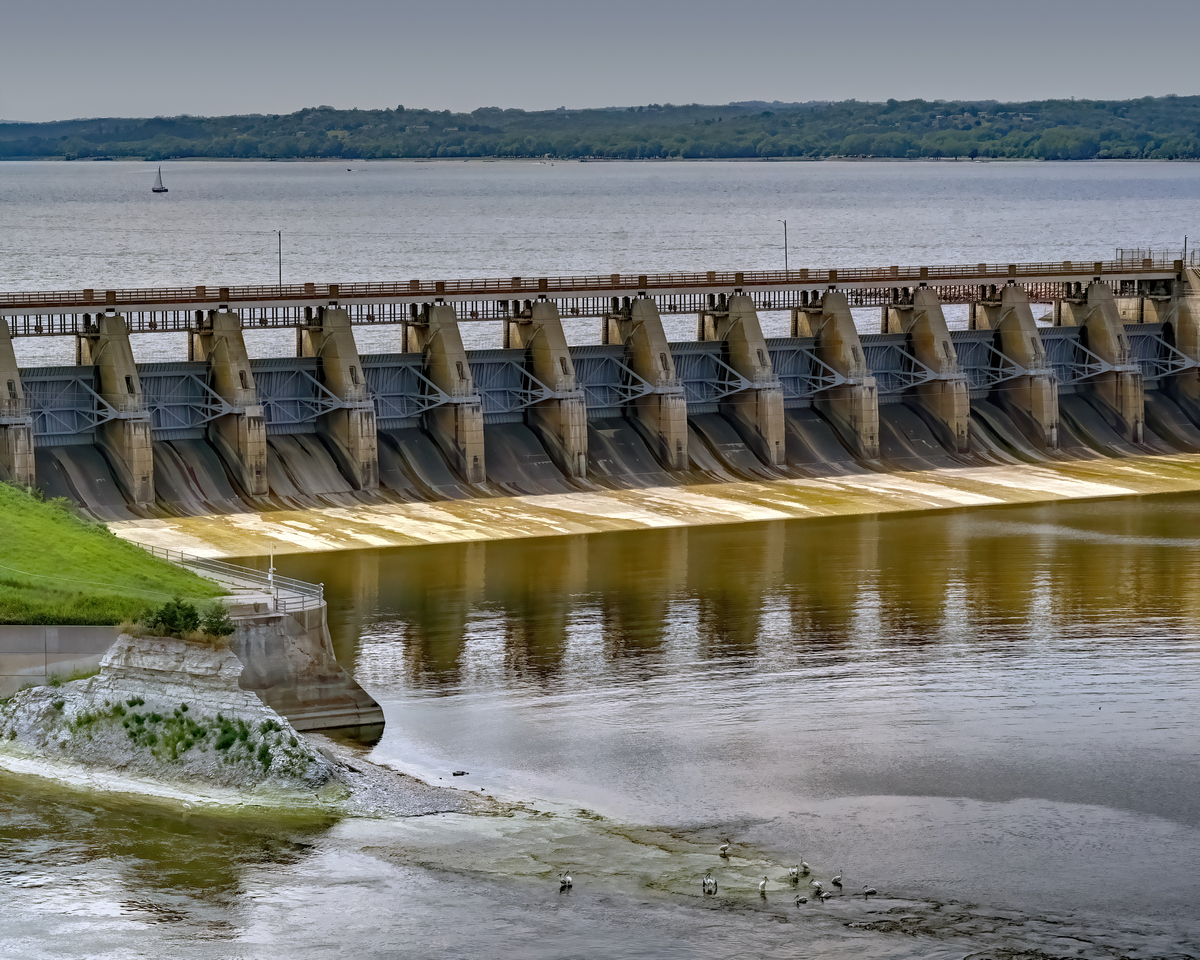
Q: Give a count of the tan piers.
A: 13